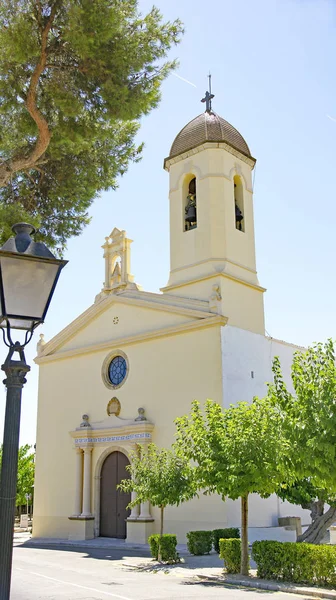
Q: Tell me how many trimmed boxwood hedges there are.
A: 5